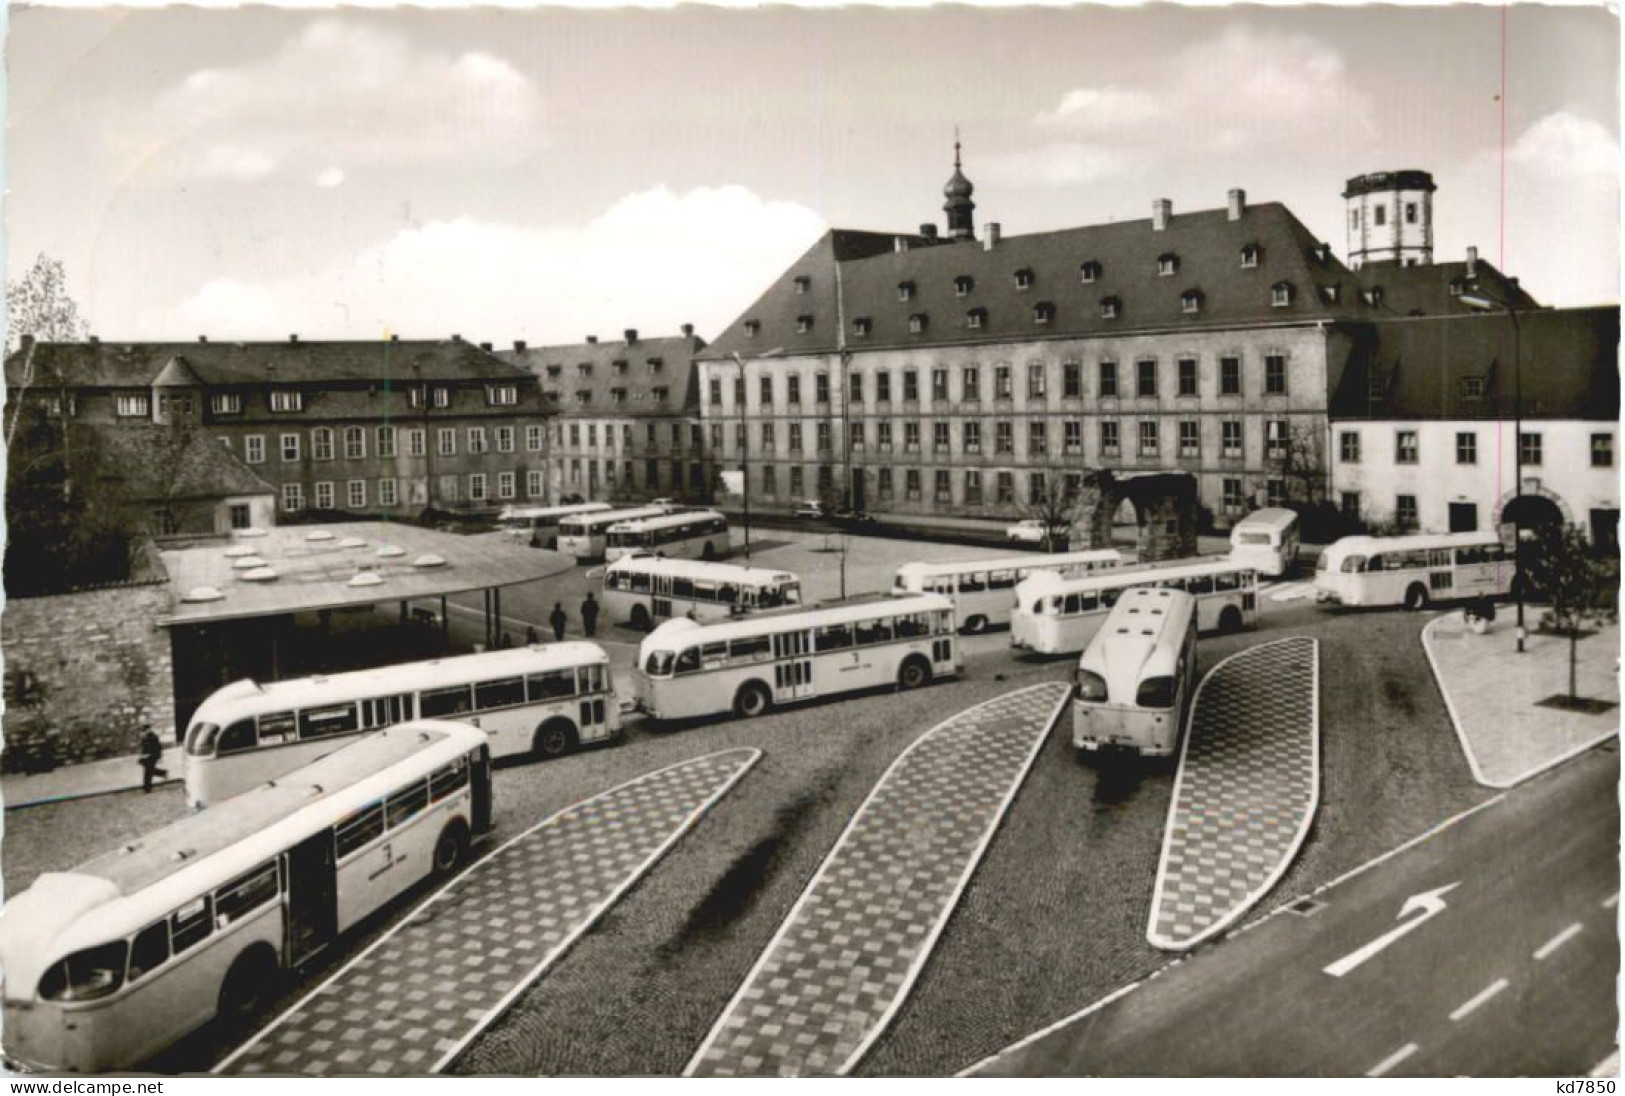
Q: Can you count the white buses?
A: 12